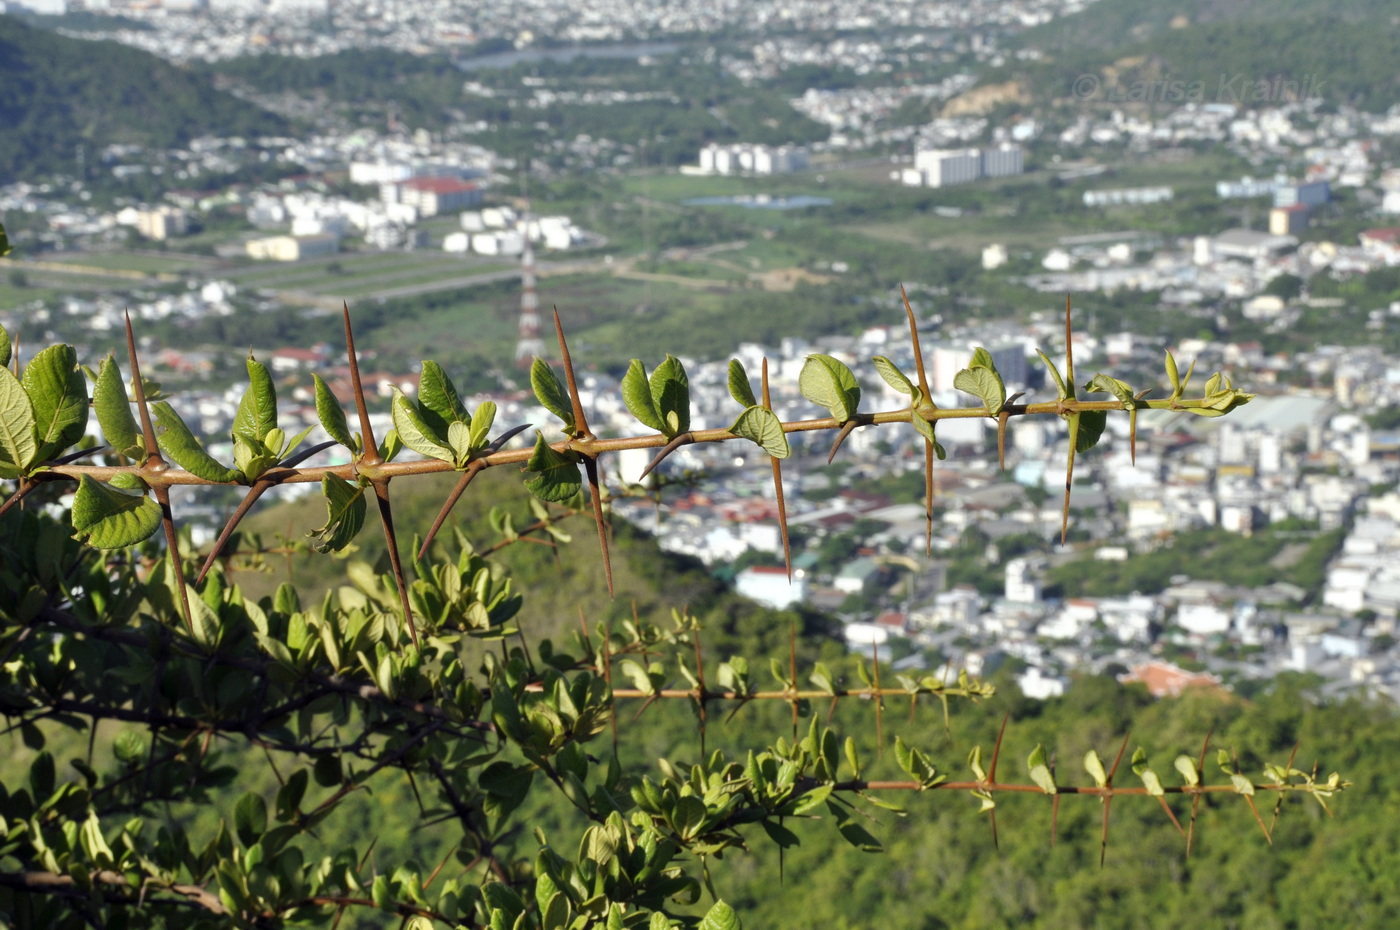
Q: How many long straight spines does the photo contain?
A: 12